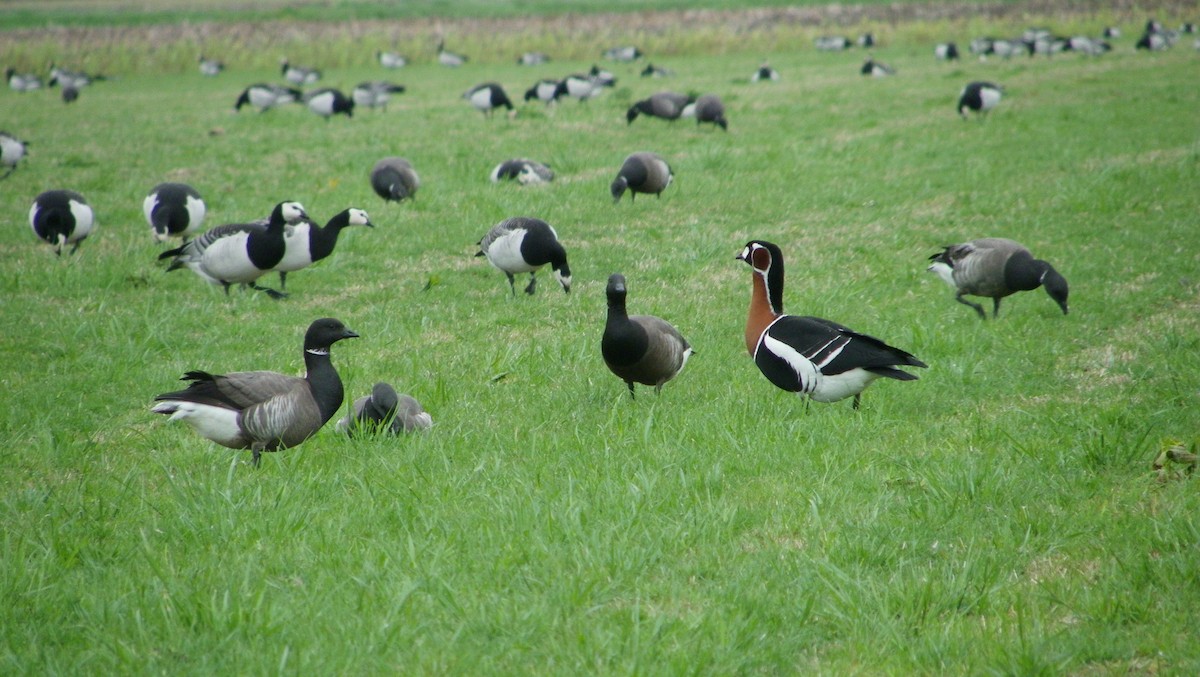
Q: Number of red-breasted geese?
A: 1